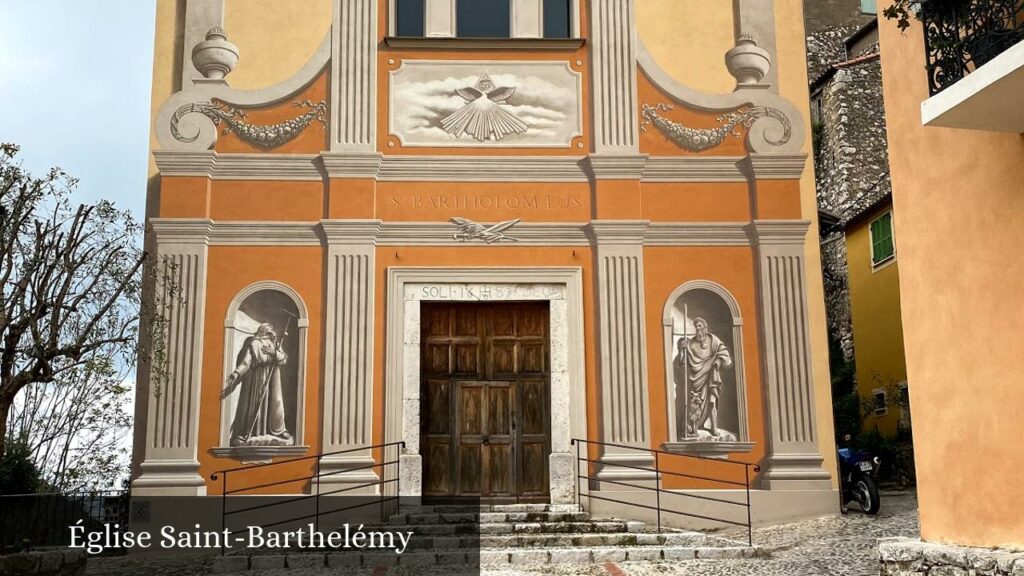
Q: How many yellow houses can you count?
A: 1